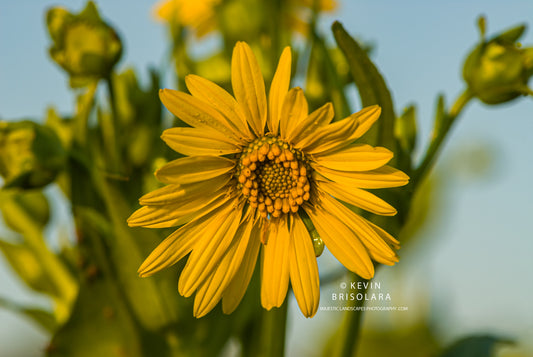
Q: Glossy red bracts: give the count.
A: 0